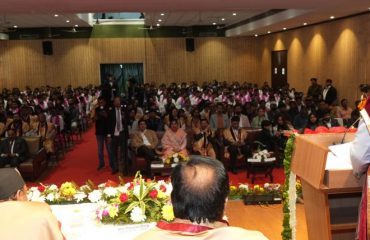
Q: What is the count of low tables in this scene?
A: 2